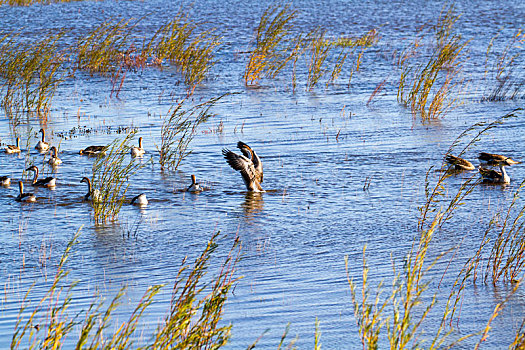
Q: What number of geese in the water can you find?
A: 15